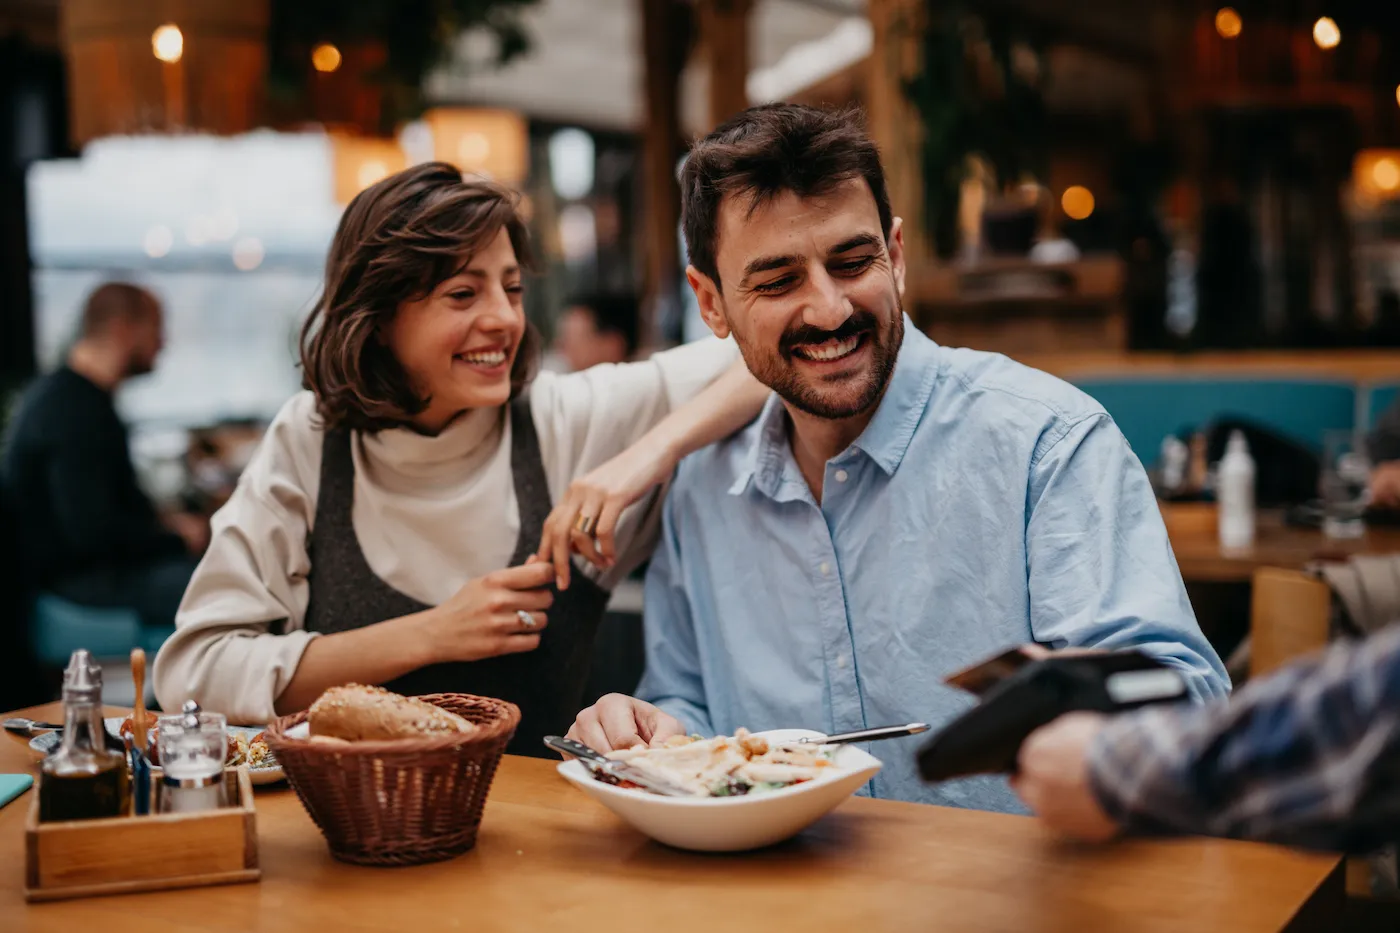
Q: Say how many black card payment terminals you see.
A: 1